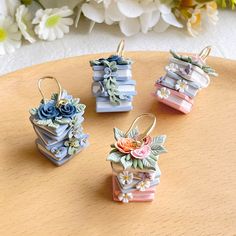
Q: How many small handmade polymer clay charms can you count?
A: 4